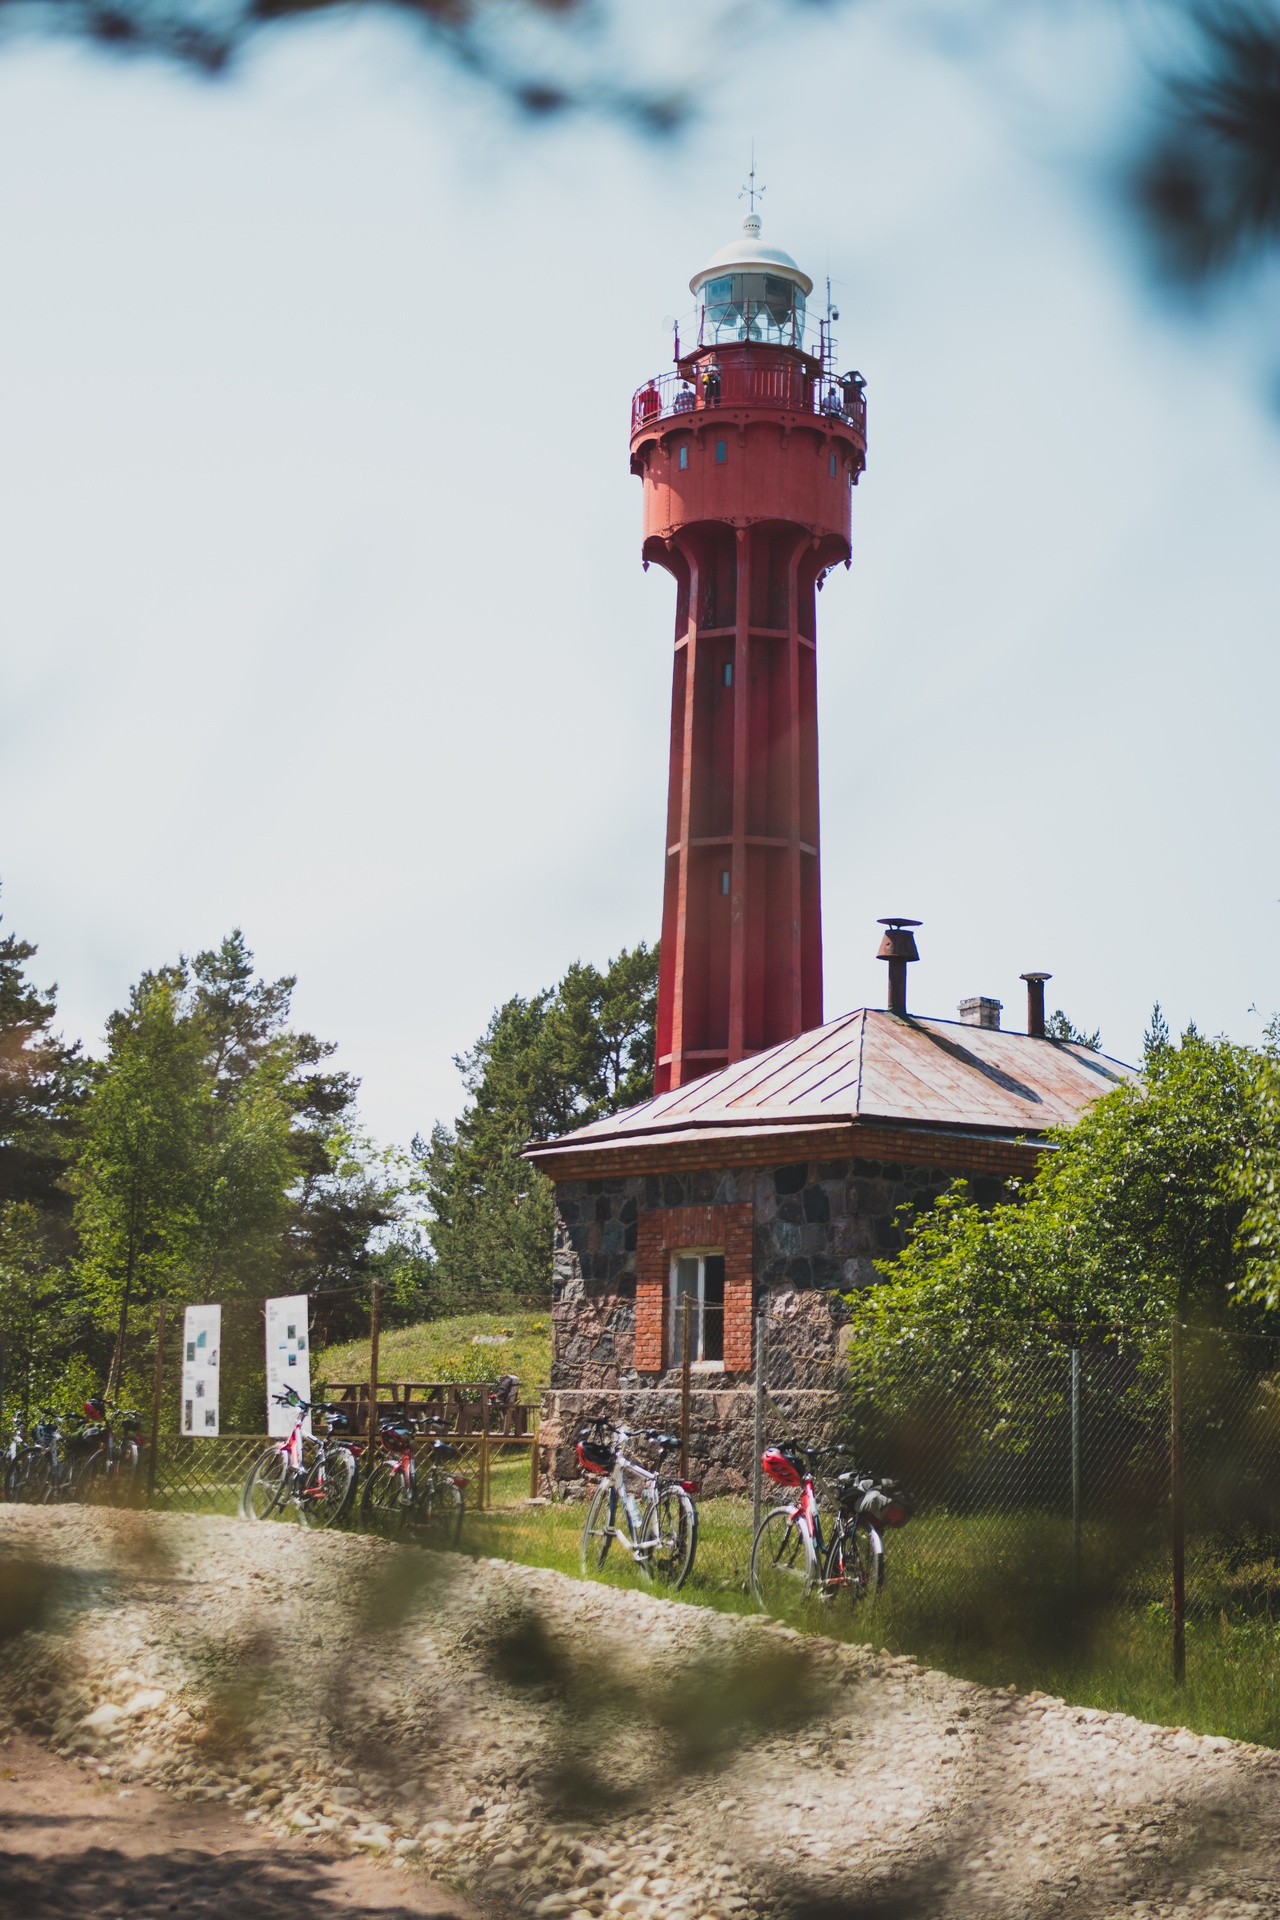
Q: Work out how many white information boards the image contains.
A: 2